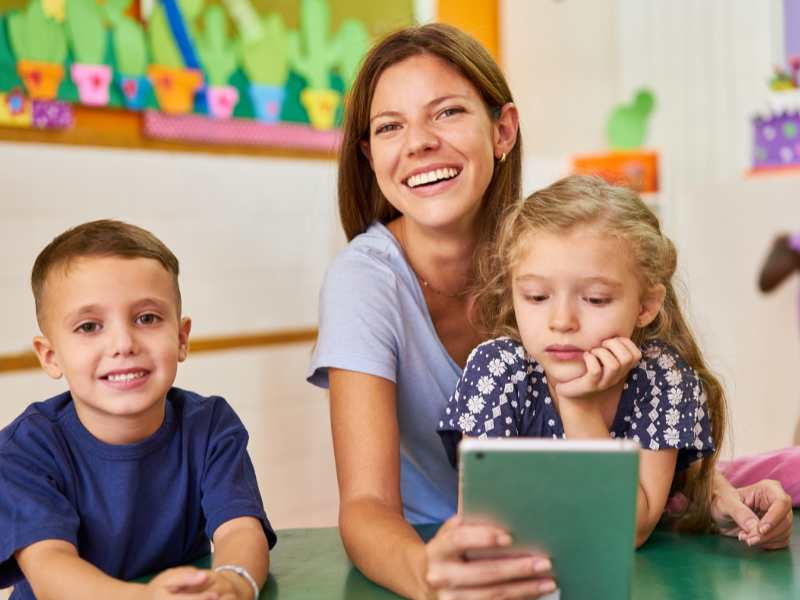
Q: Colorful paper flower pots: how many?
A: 7